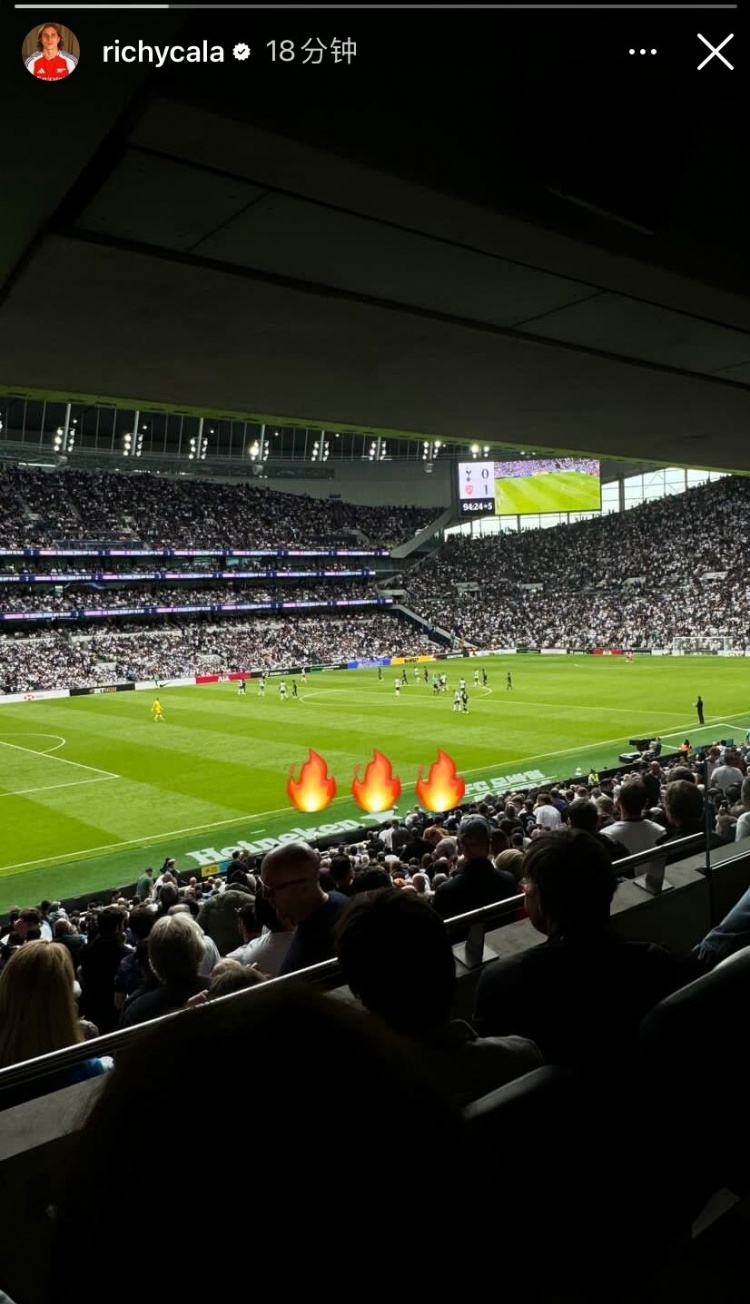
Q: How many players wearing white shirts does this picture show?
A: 10